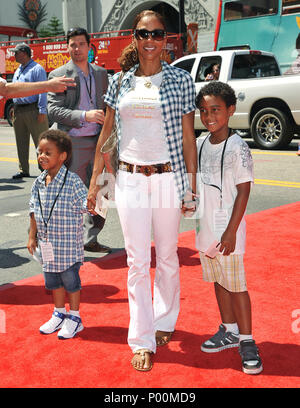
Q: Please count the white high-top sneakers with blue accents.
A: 2